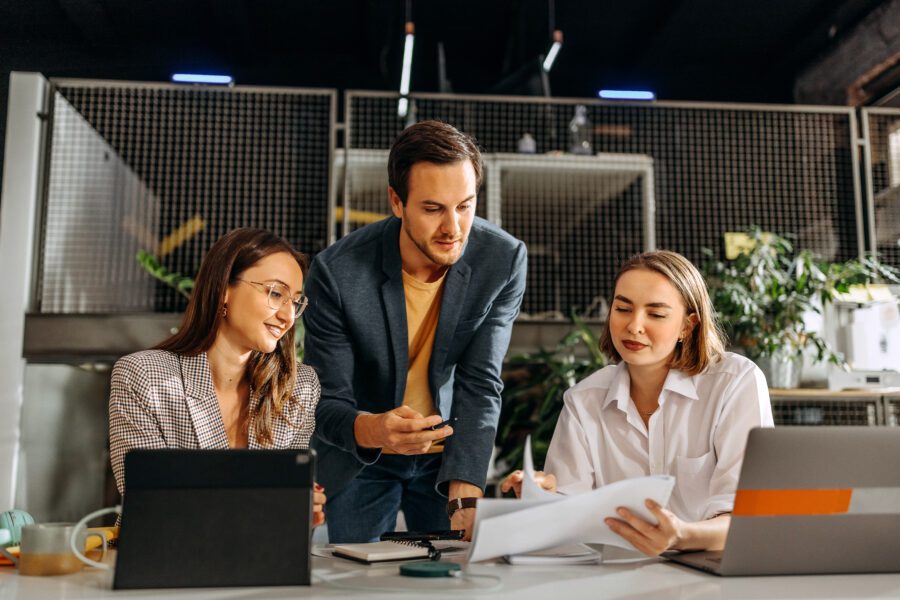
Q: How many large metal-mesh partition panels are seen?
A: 3